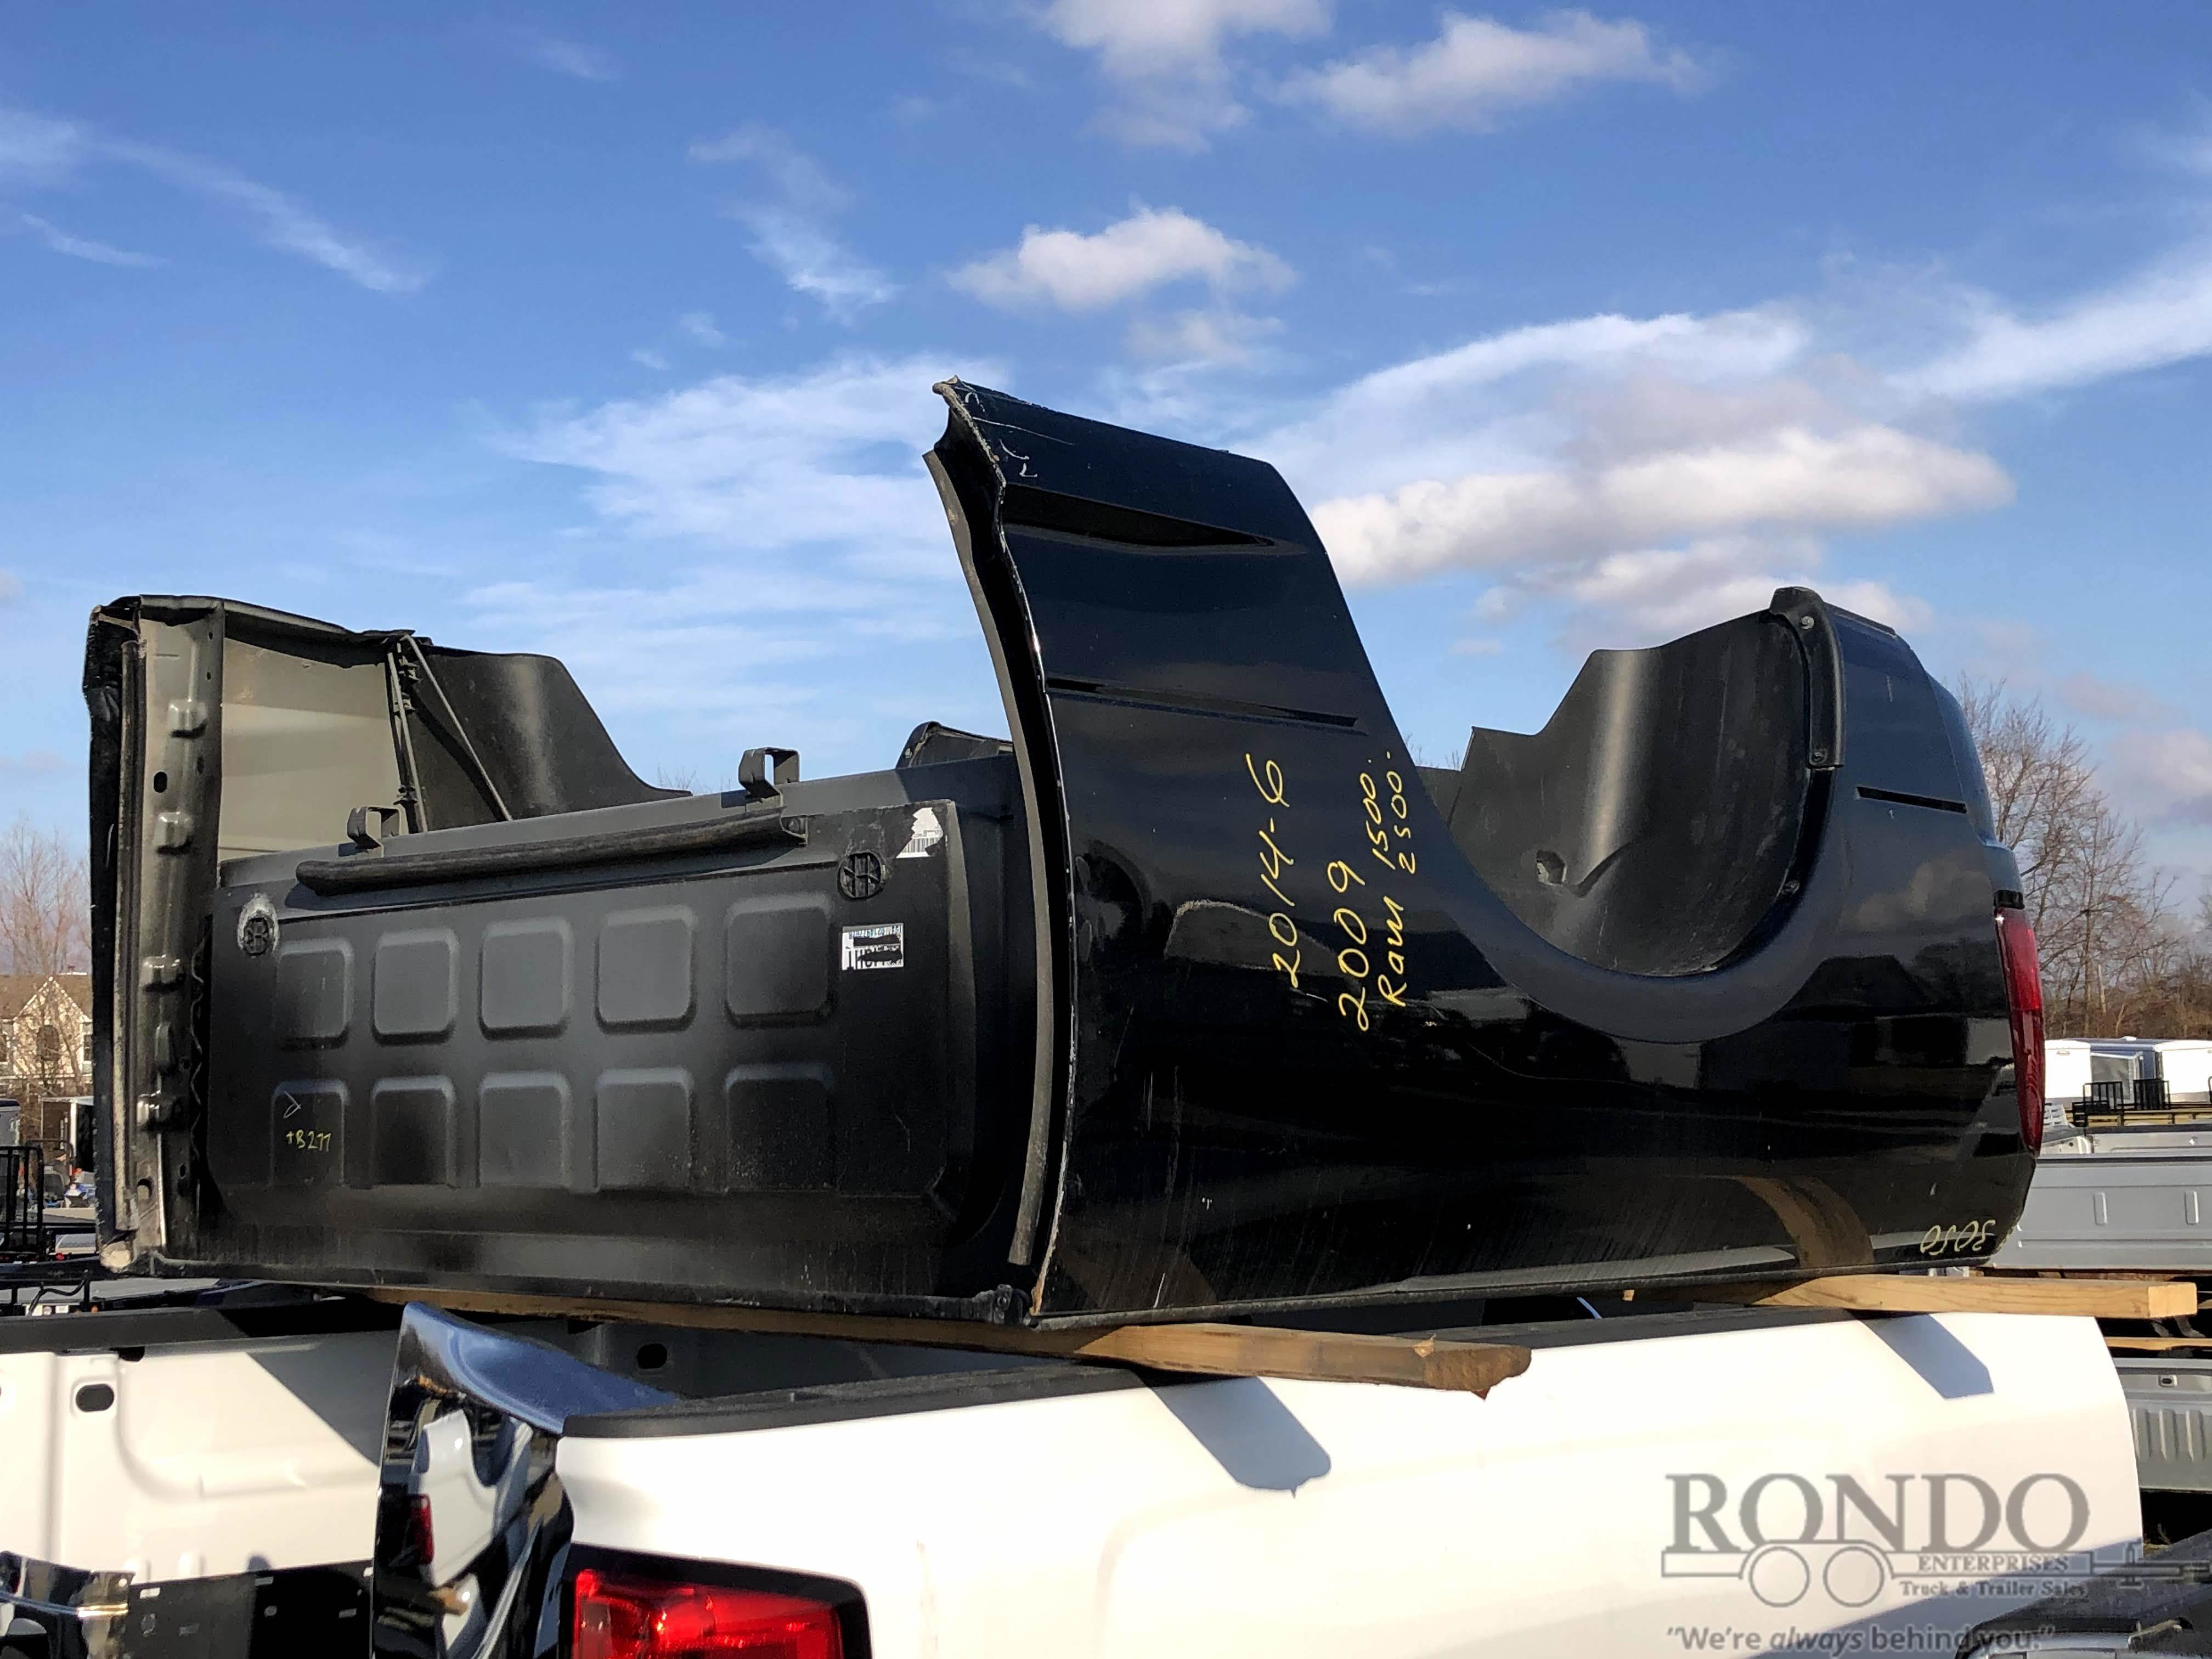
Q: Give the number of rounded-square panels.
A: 10